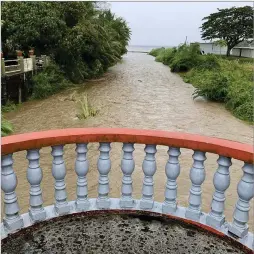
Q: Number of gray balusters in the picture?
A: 11